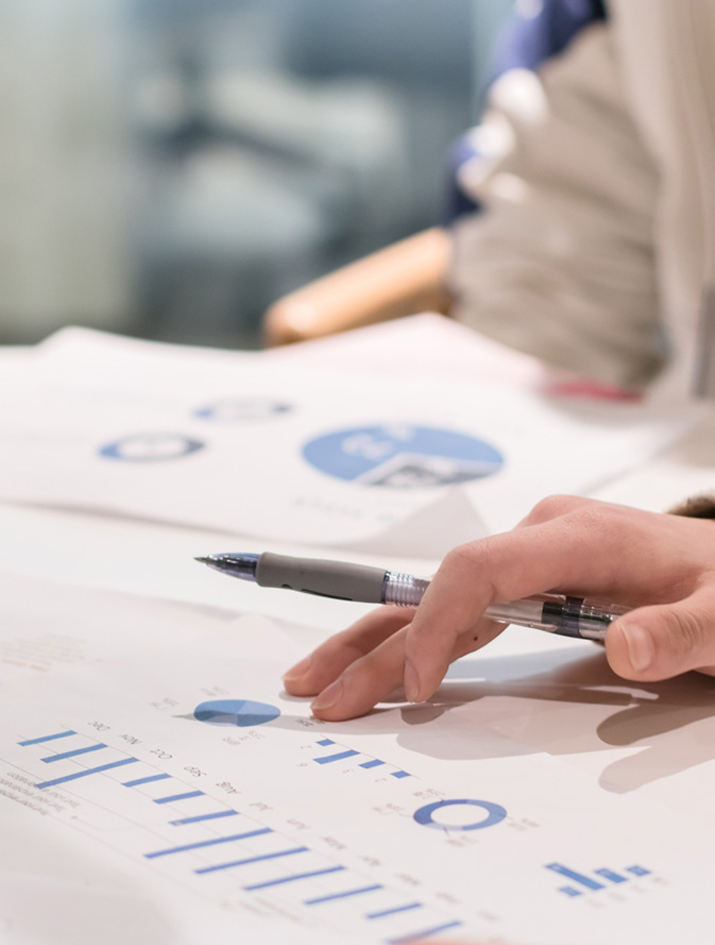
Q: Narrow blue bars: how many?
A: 12